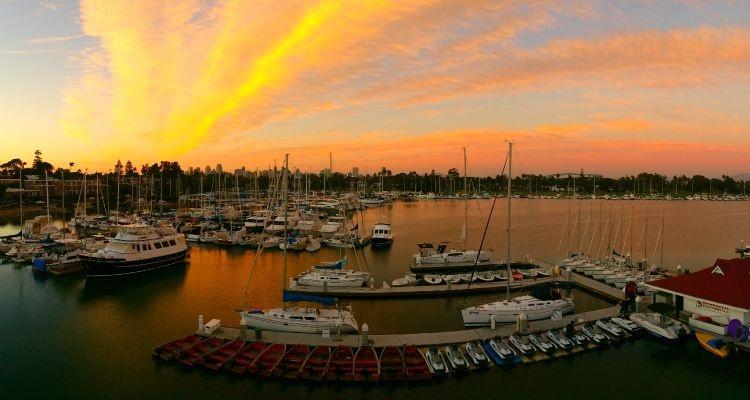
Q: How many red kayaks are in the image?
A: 11